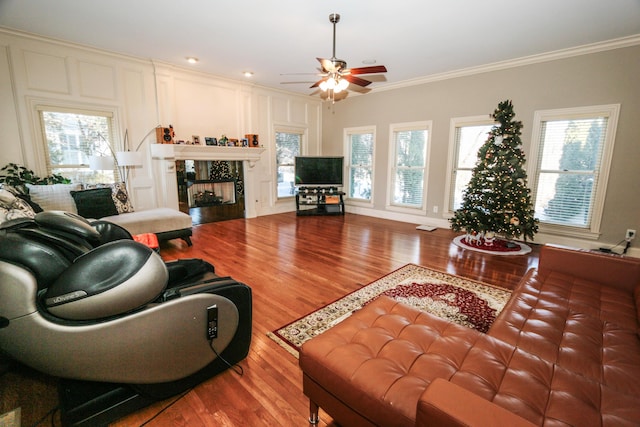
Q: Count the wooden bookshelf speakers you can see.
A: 2